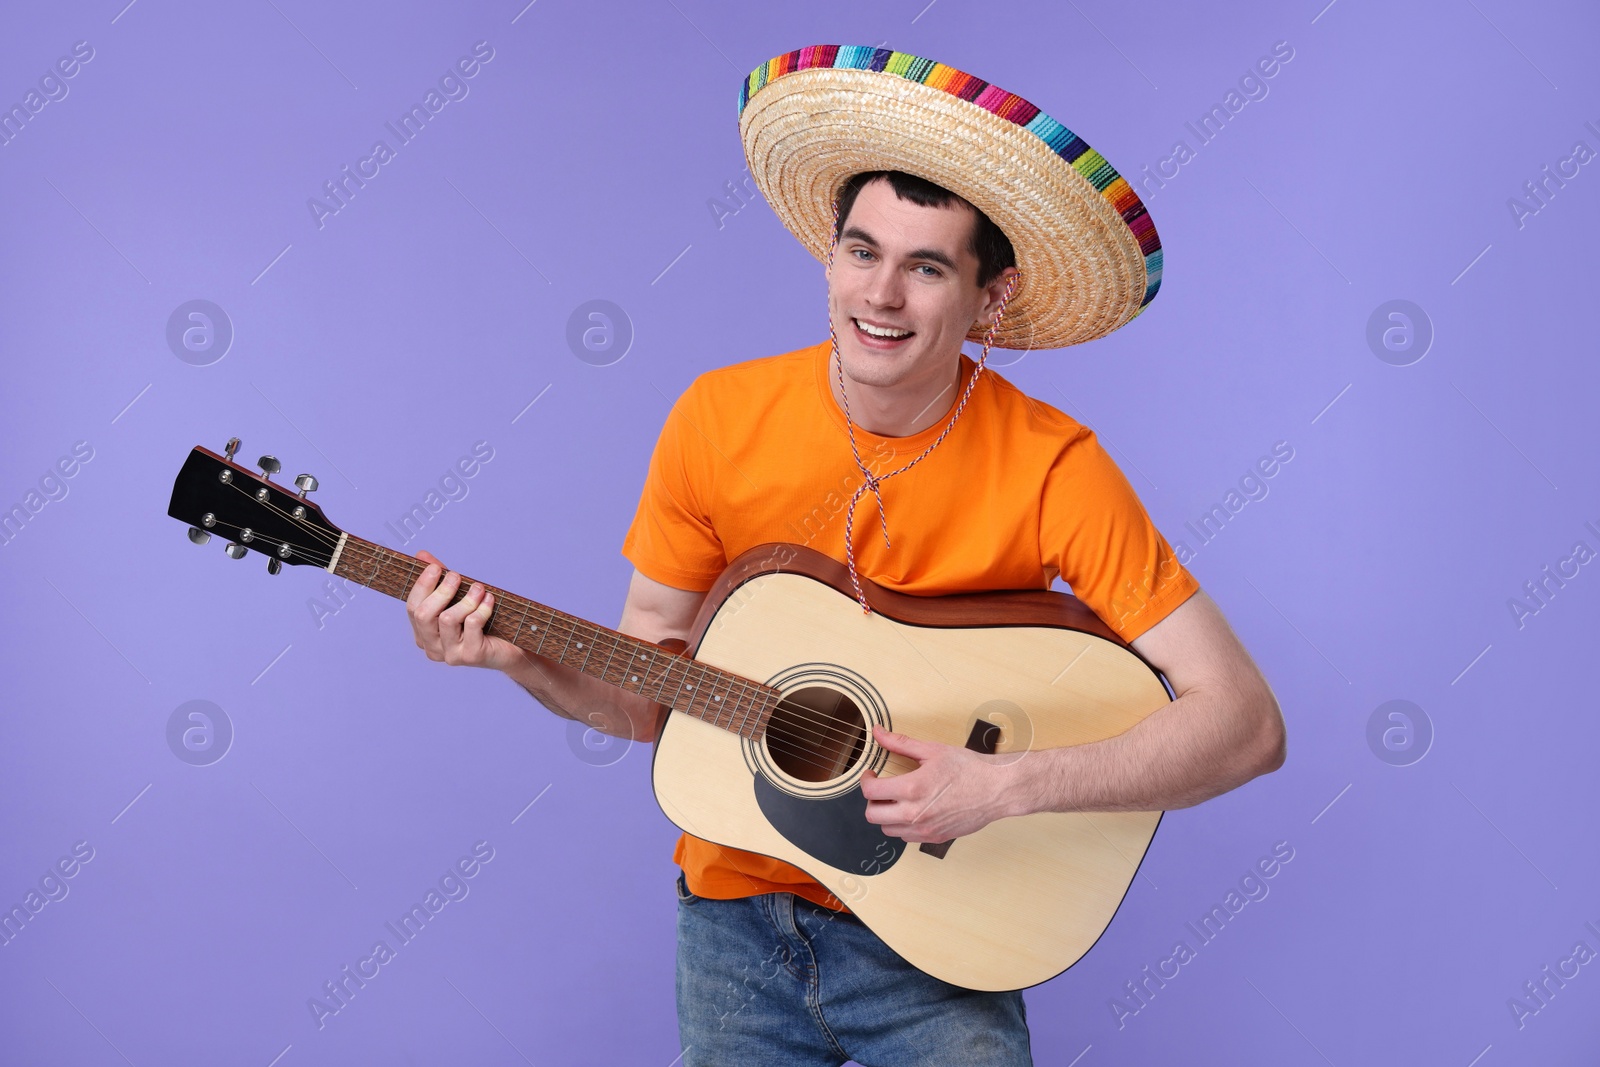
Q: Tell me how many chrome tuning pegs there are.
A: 6